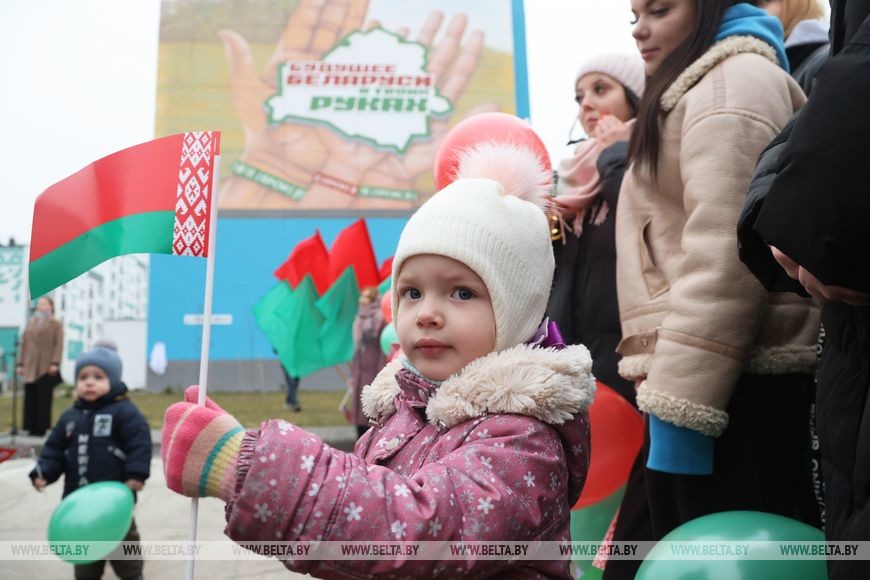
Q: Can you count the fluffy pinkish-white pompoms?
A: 1